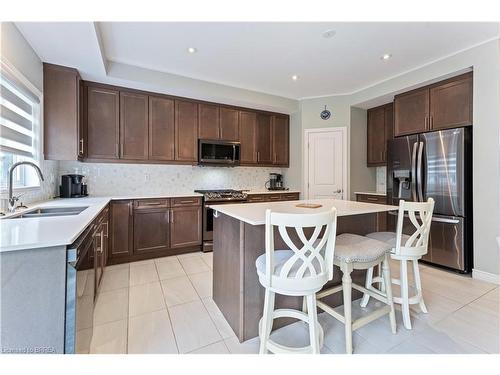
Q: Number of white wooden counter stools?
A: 3